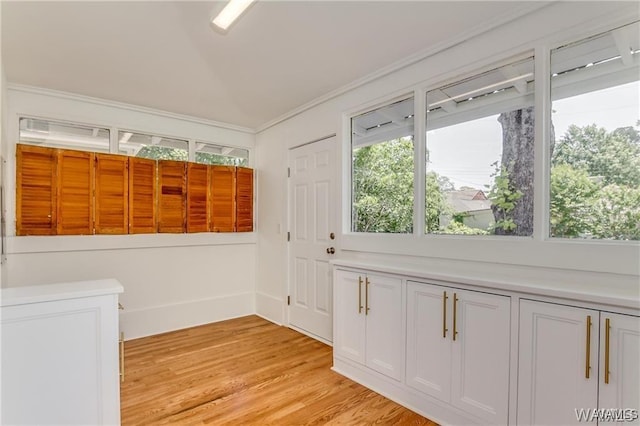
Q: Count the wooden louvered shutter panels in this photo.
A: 8